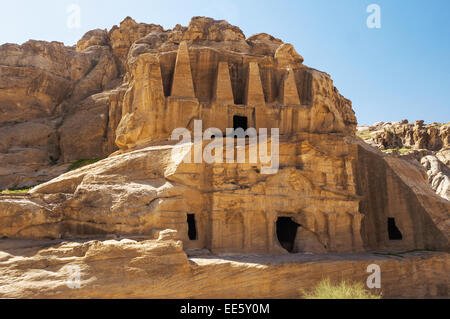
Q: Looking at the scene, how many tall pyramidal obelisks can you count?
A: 4